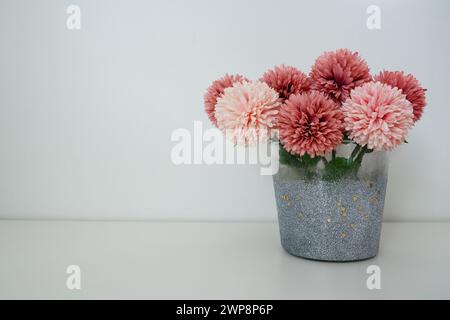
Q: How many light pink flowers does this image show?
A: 2